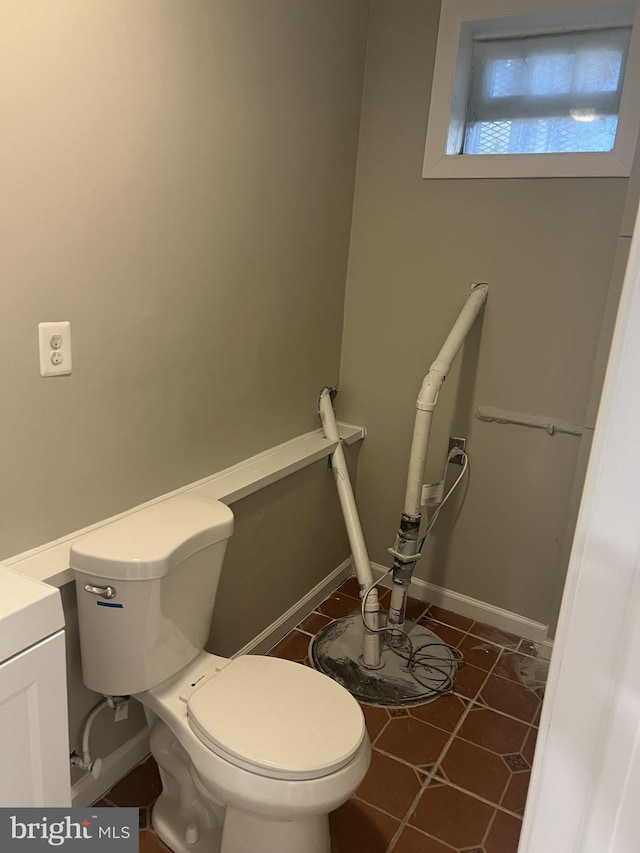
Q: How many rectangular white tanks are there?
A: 1